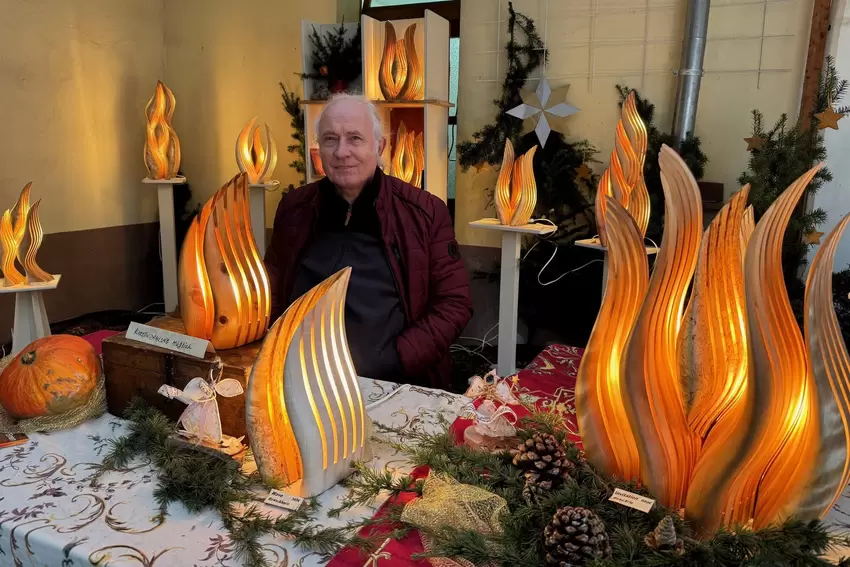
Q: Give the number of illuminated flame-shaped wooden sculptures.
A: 10